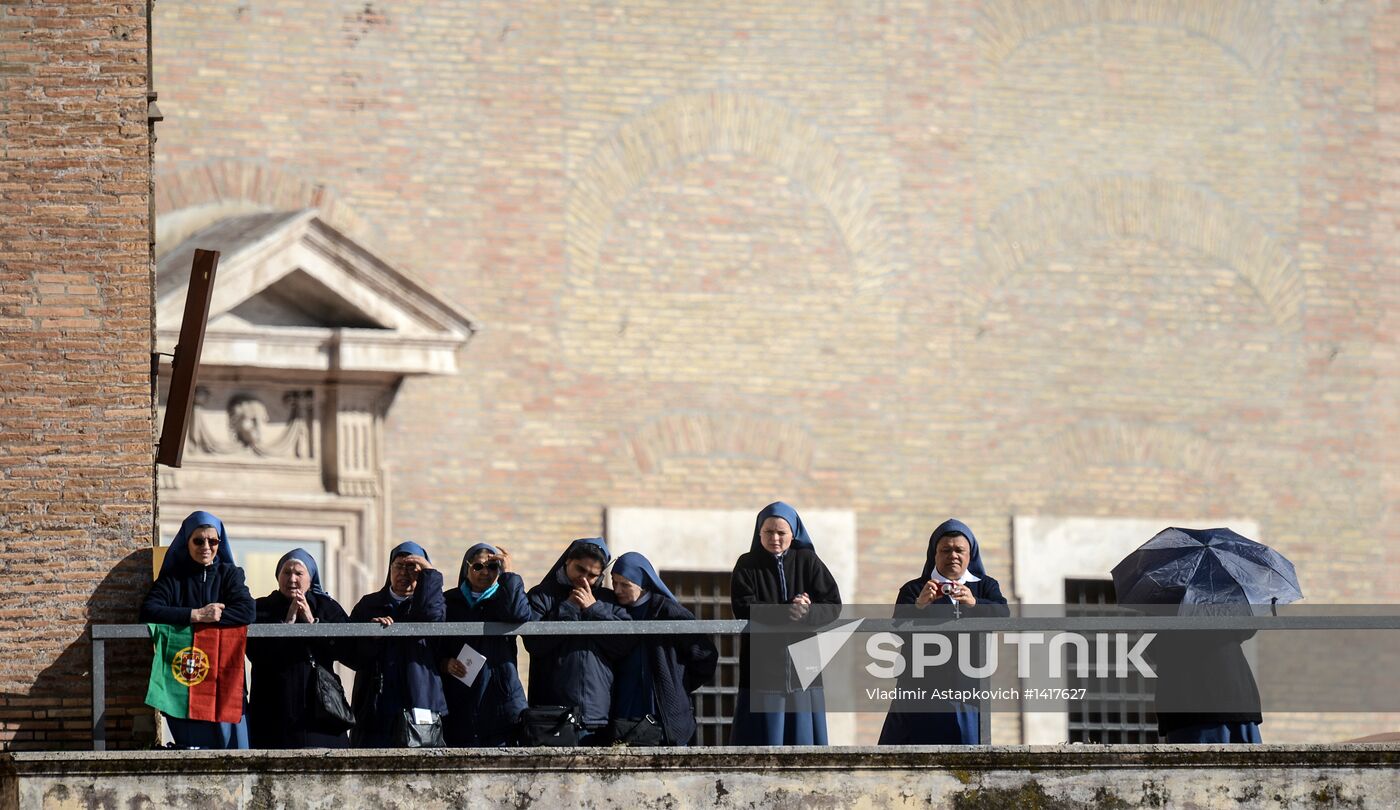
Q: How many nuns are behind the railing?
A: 9